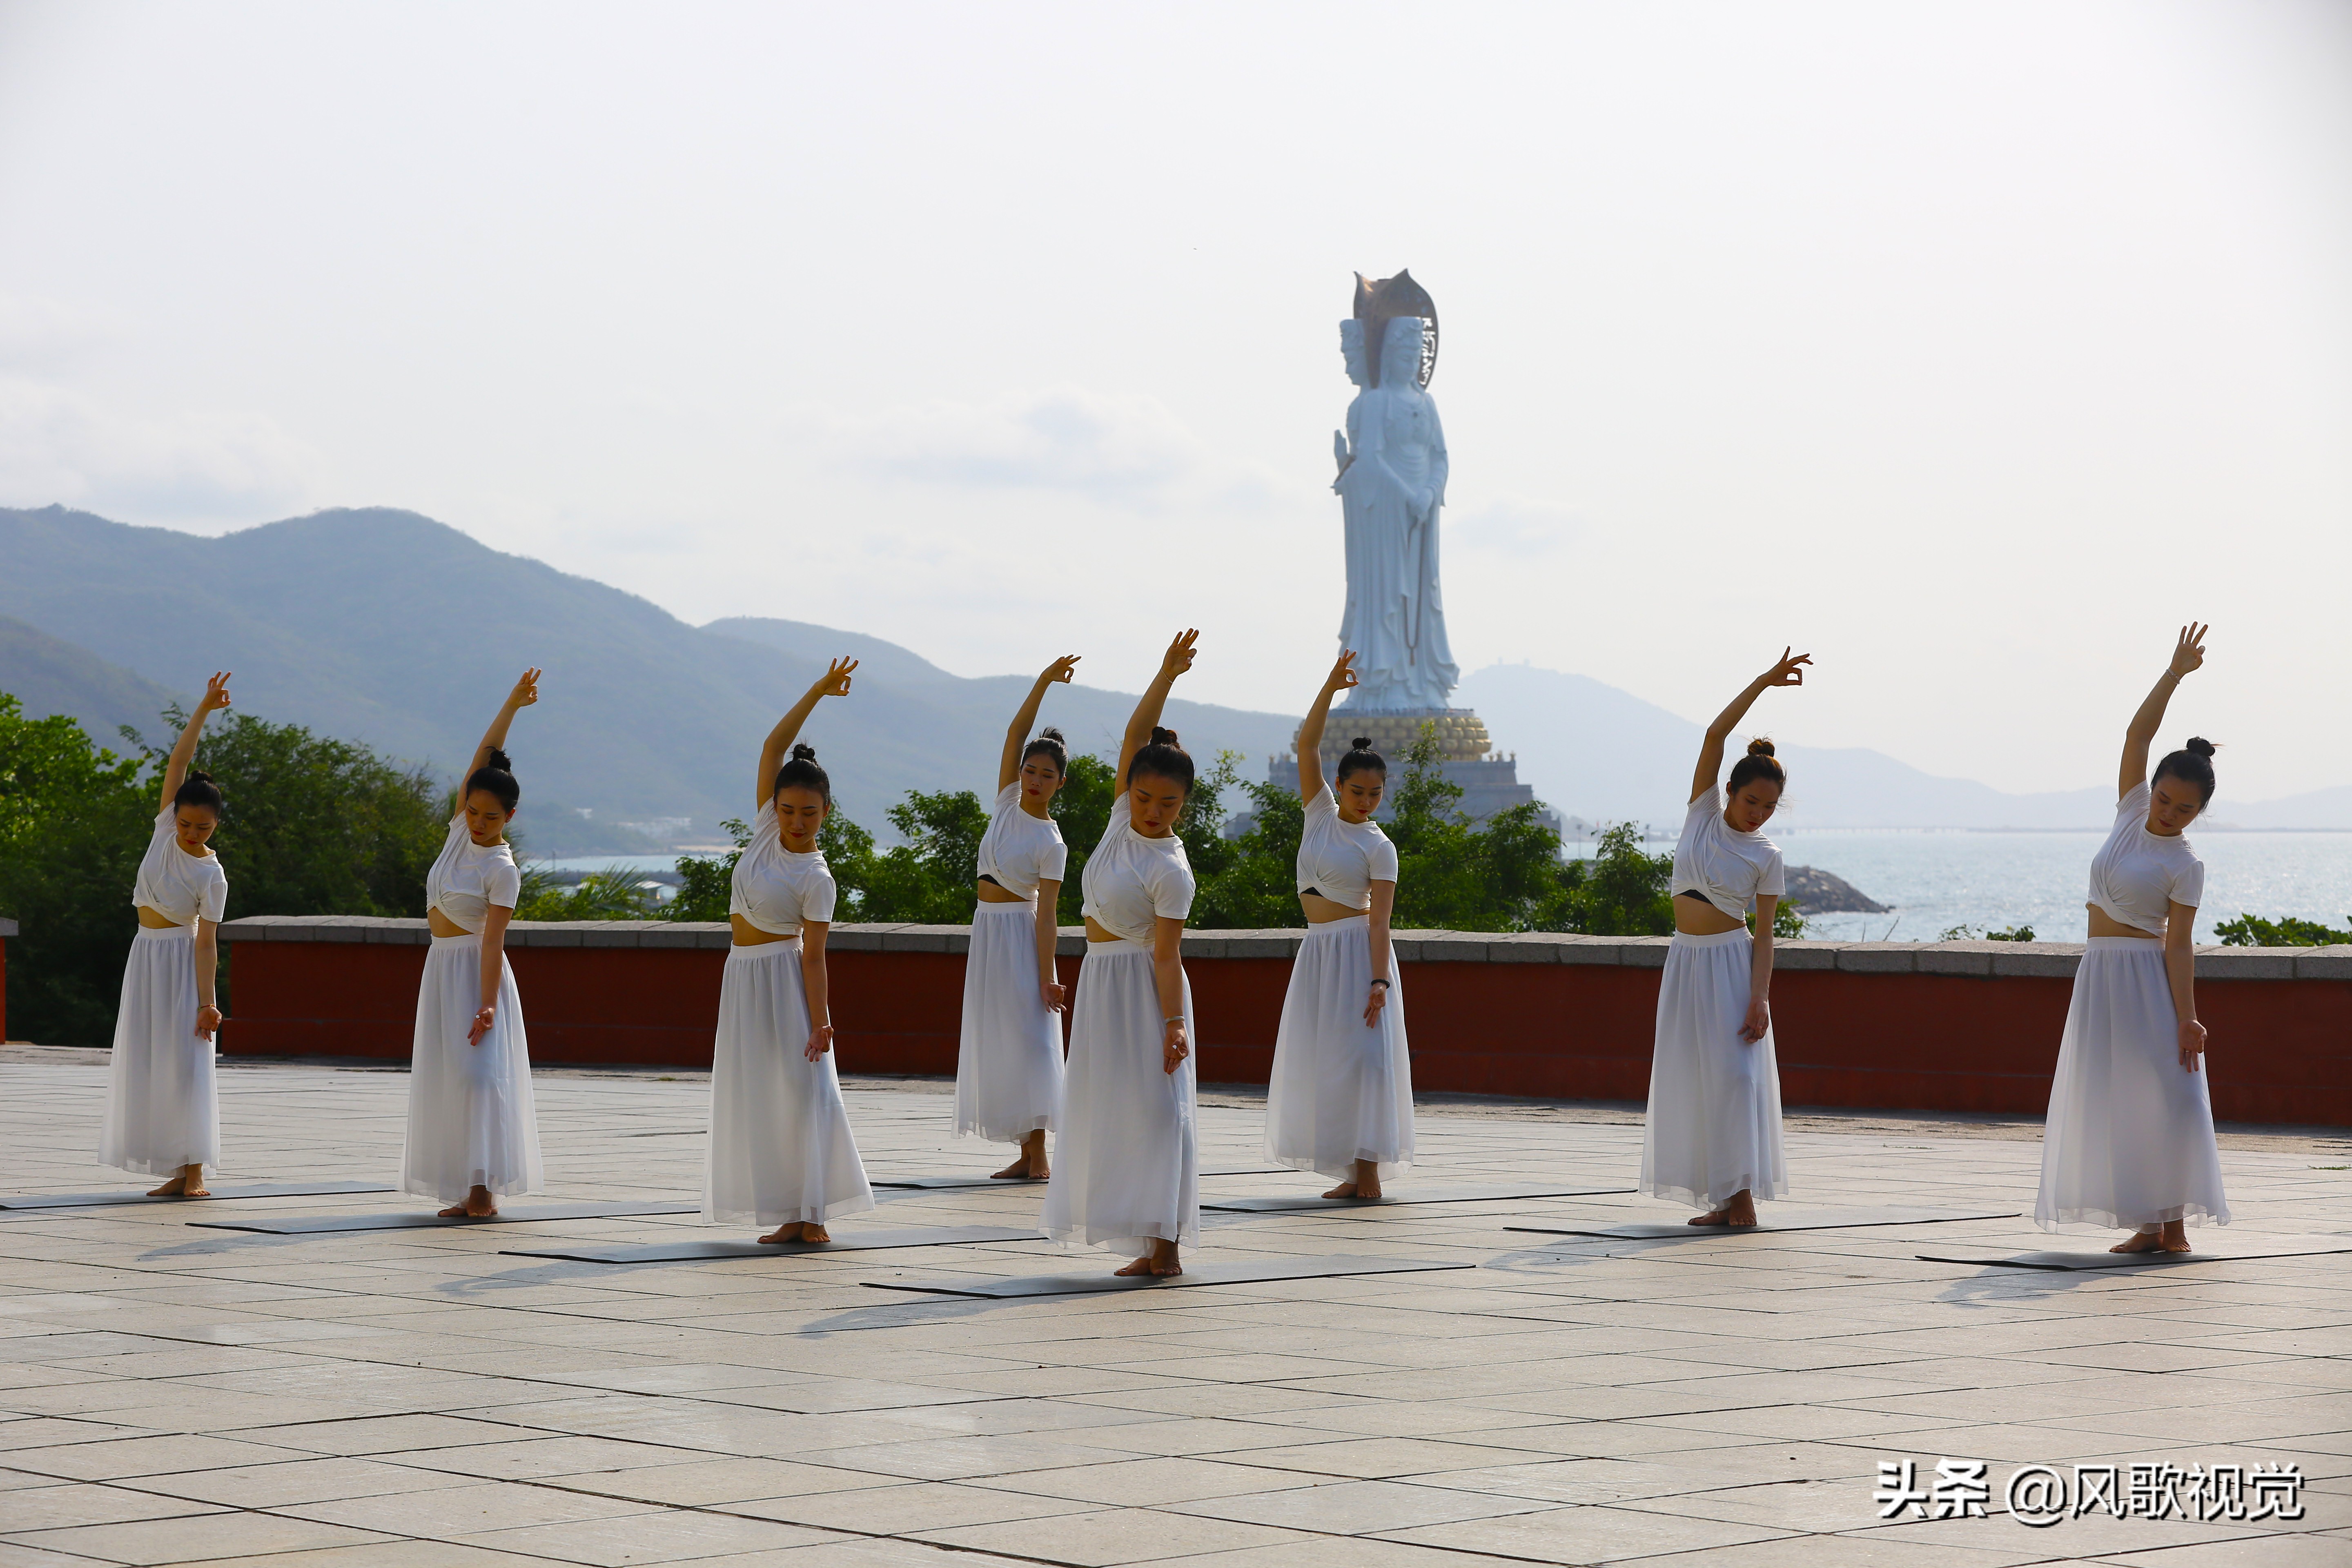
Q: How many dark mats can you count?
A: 8